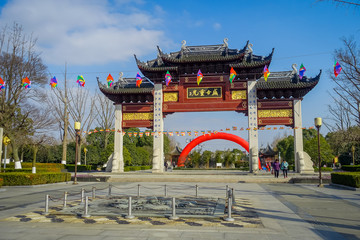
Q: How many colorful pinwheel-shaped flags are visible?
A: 12